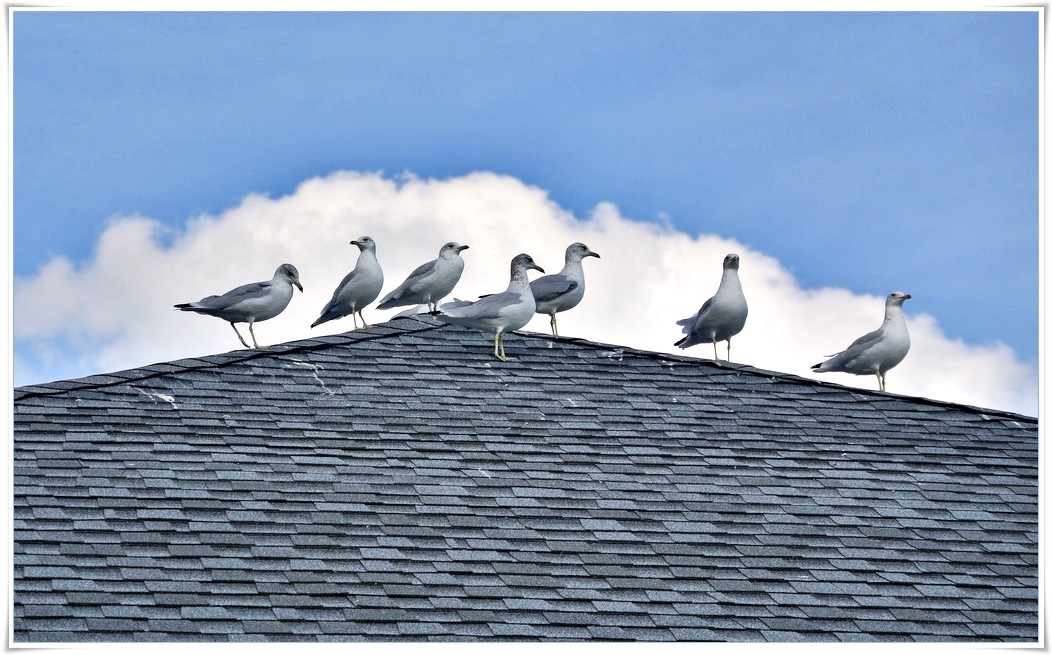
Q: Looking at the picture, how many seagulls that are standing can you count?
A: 7